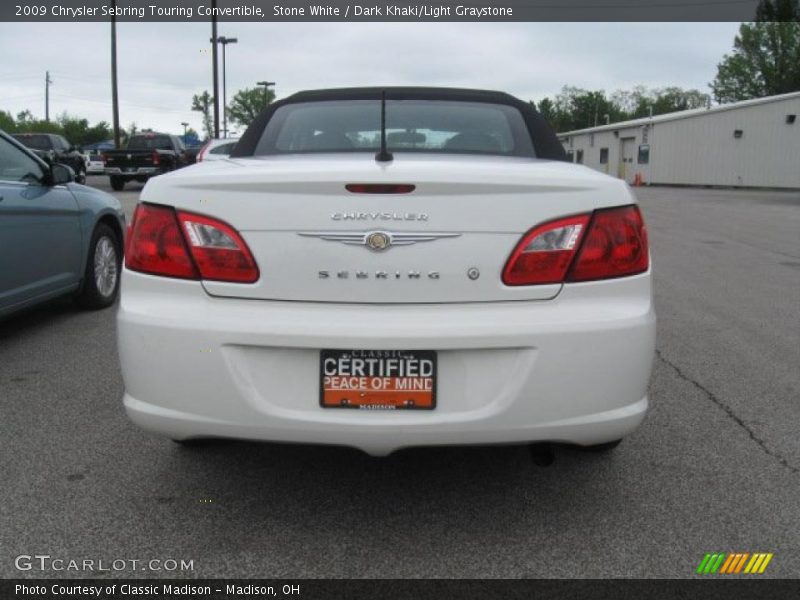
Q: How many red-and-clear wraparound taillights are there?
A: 2